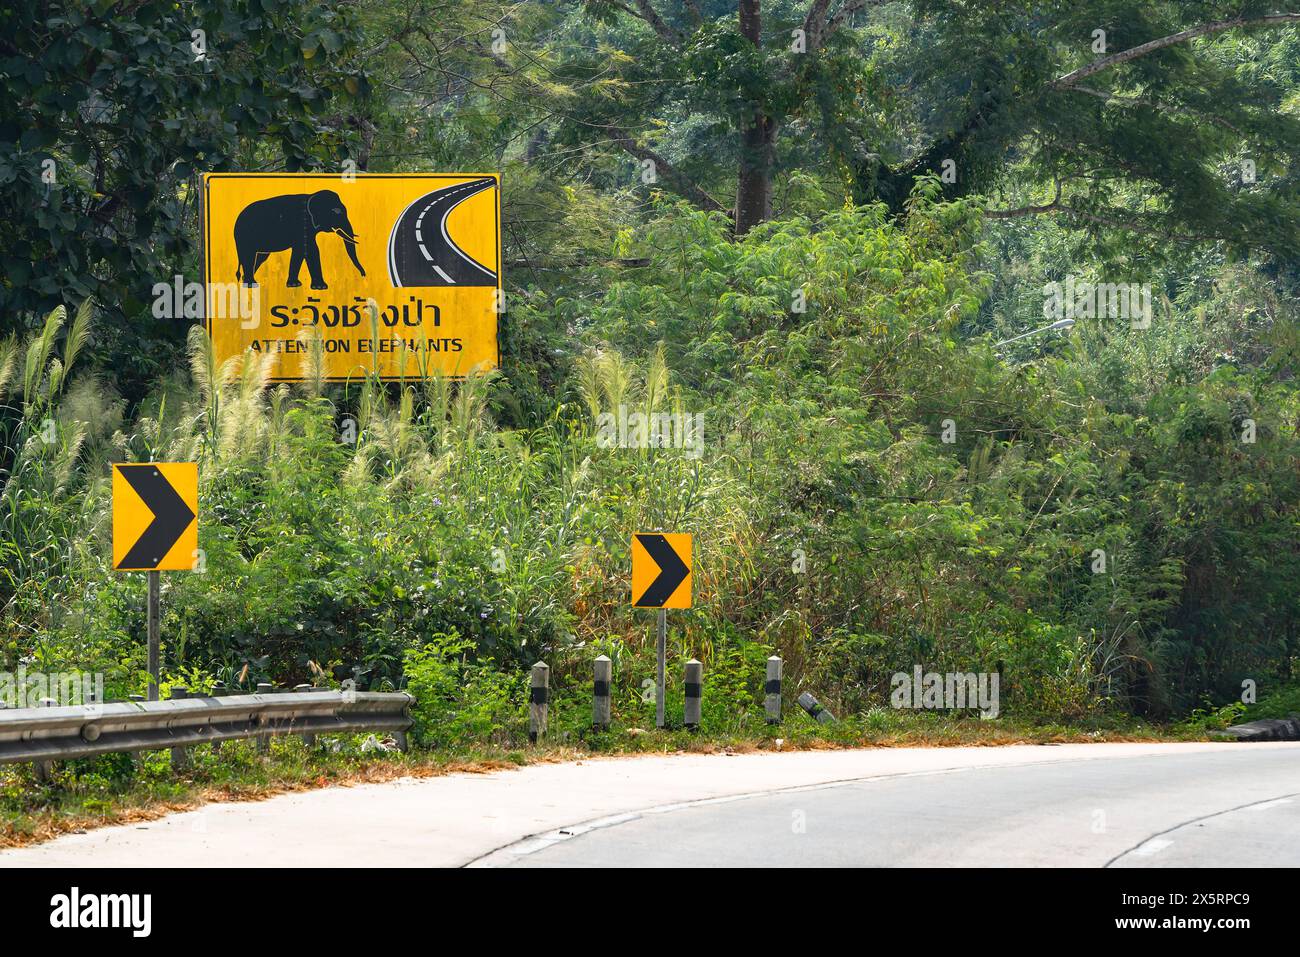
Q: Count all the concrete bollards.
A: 5